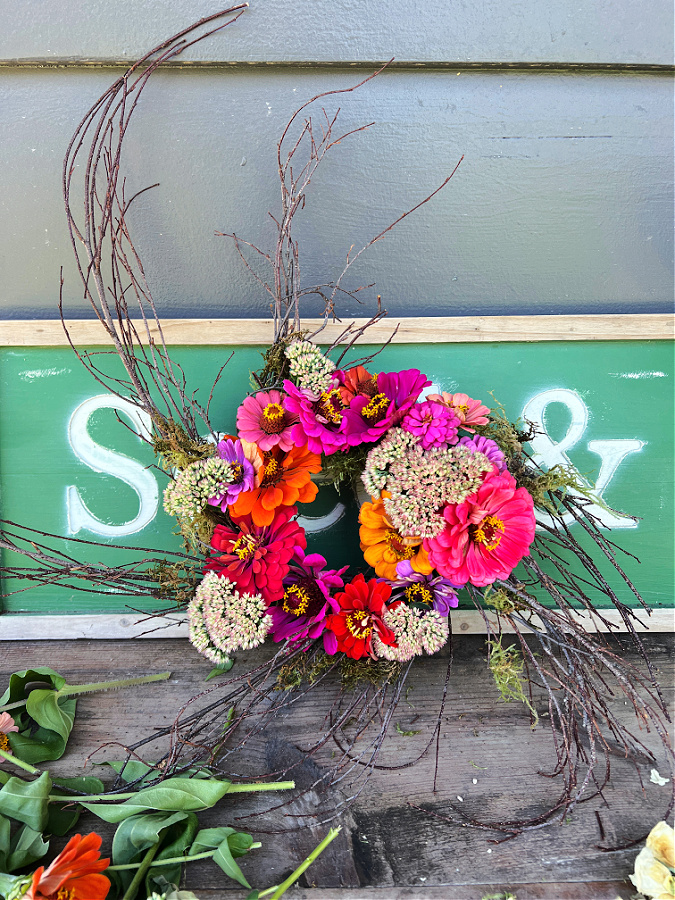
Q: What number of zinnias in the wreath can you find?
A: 15